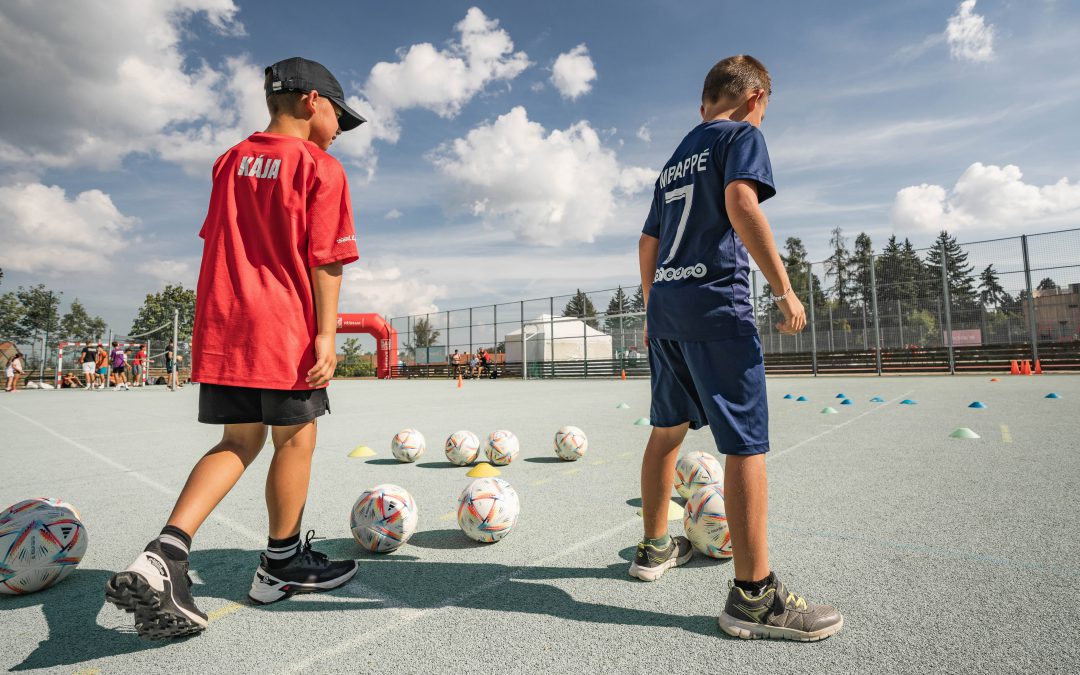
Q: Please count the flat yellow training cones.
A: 3